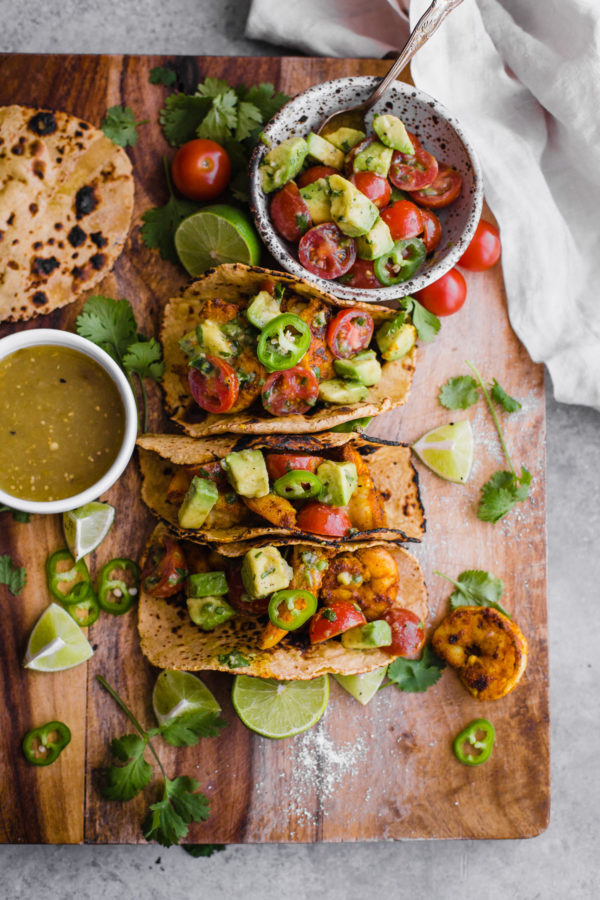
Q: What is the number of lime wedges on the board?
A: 5